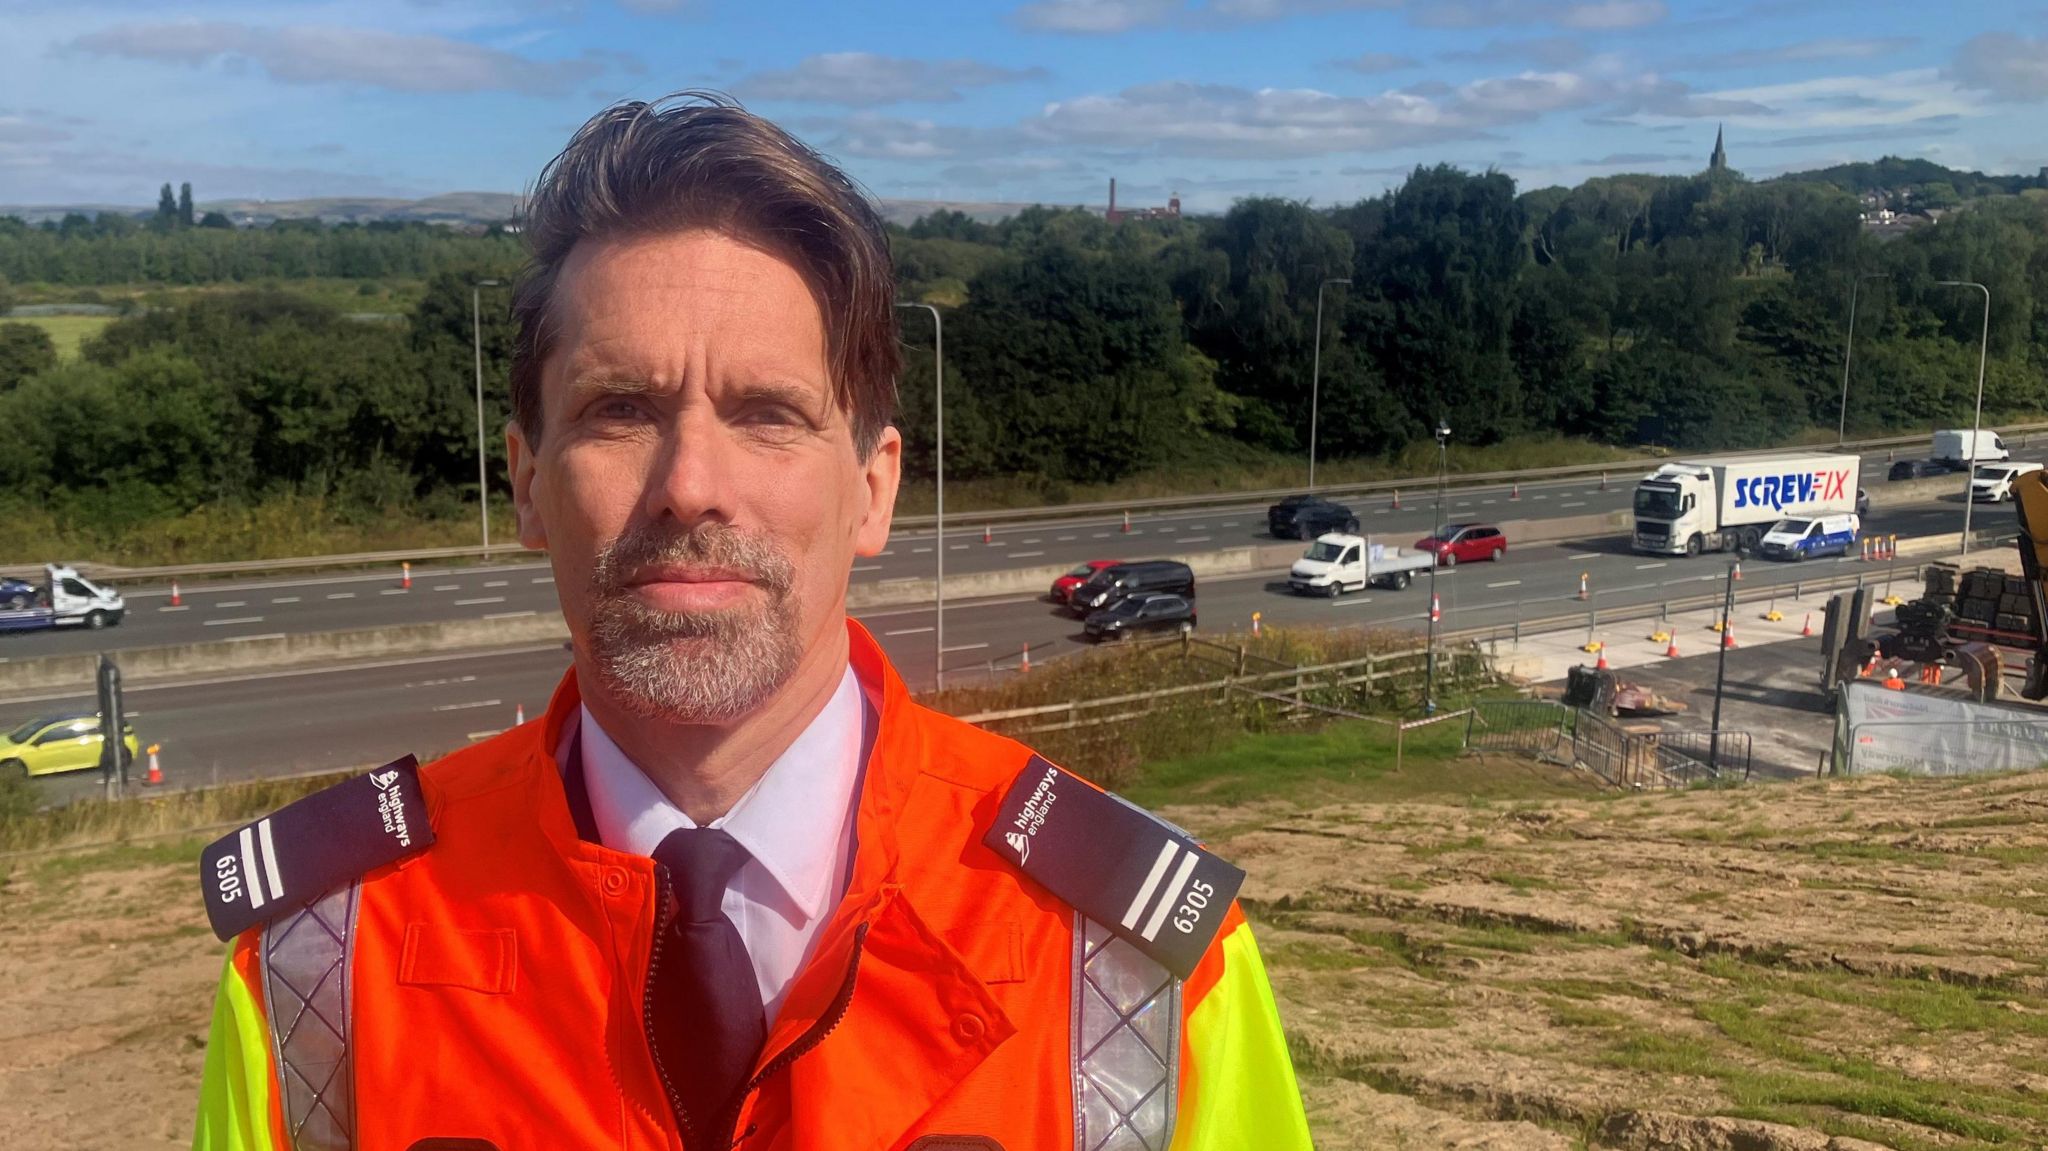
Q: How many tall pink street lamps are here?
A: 0